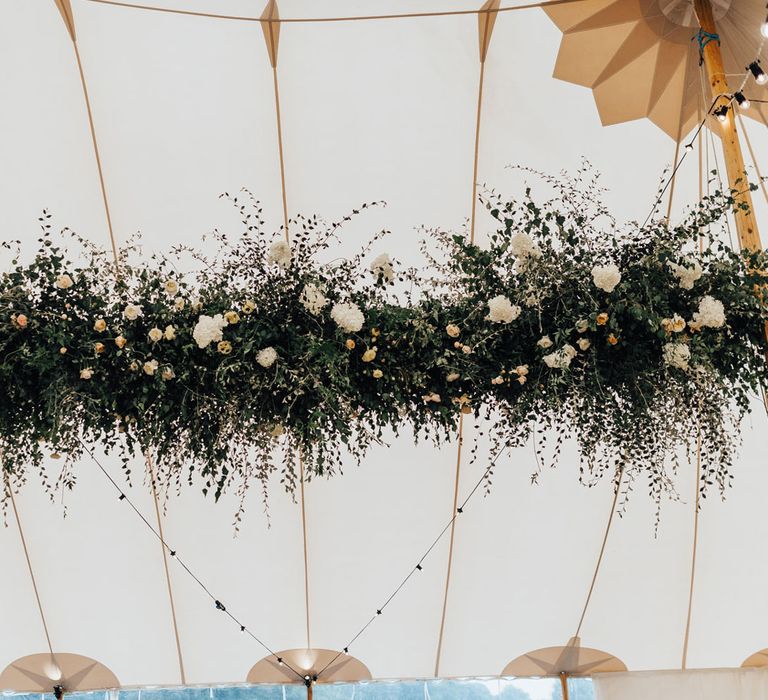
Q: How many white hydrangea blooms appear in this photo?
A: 13